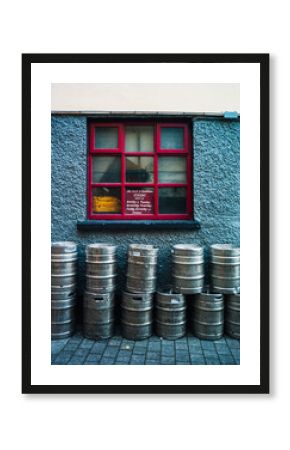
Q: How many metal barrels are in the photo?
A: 11